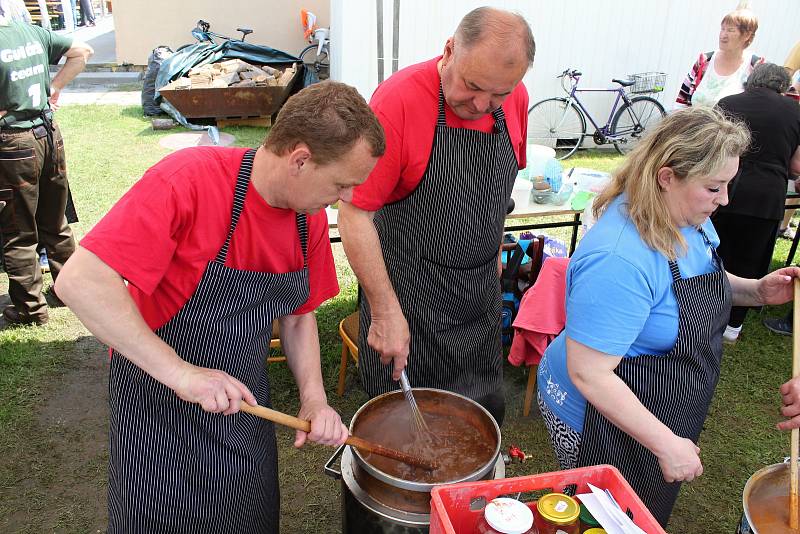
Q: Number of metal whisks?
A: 1